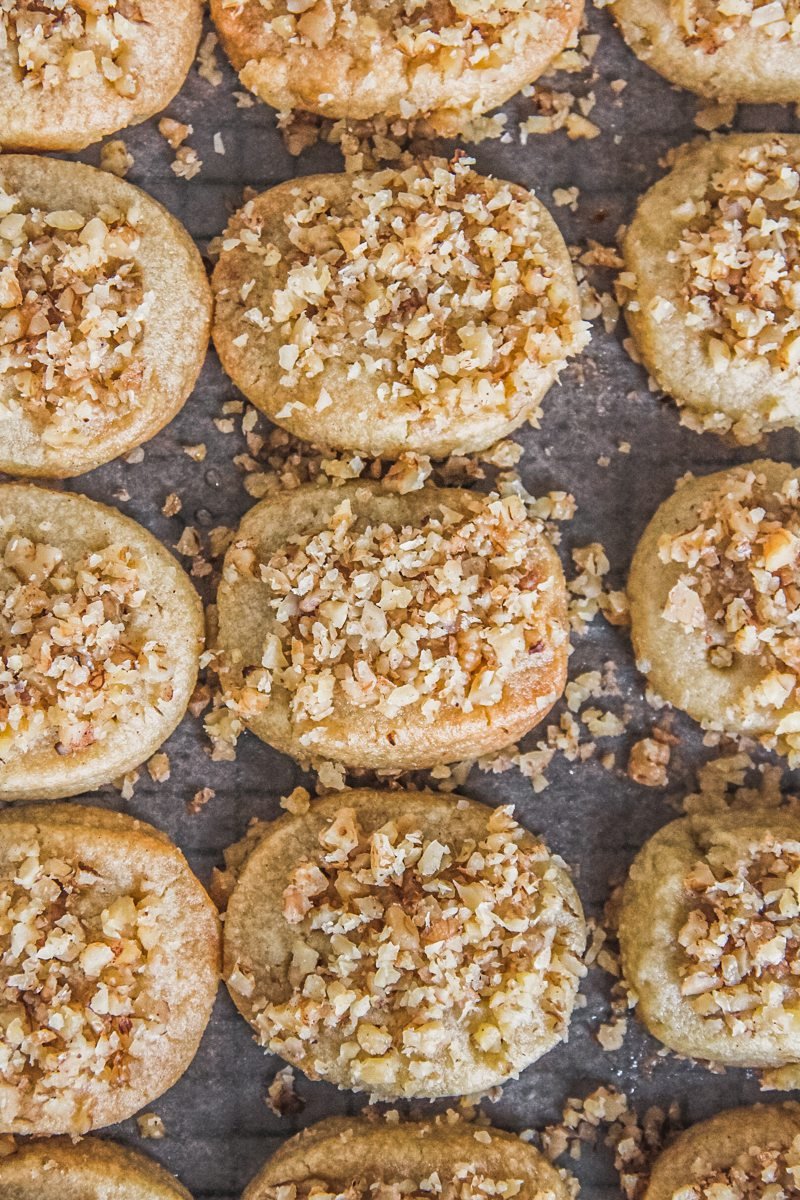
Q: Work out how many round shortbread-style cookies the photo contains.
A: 15